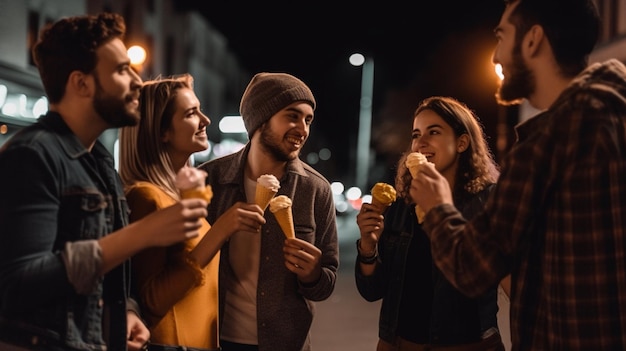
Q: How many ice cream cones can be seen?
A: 5